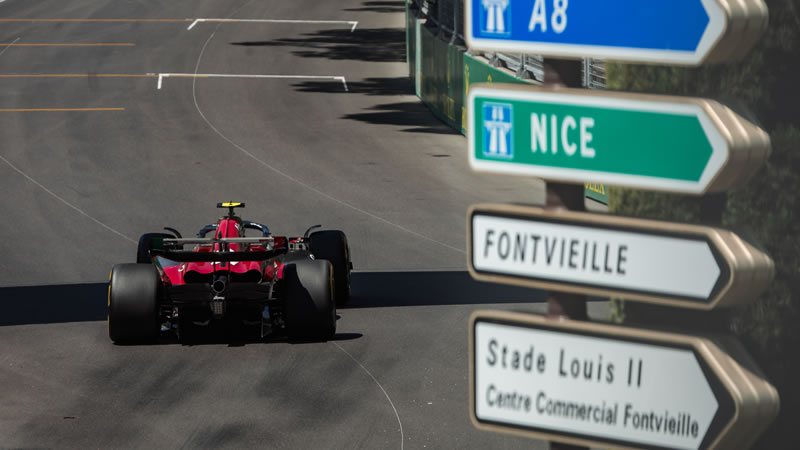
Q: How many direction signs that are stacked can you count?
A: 4